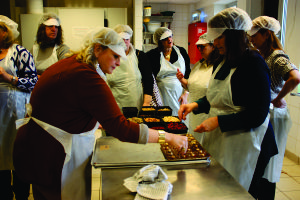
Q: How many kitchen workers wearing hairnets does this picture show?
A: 8